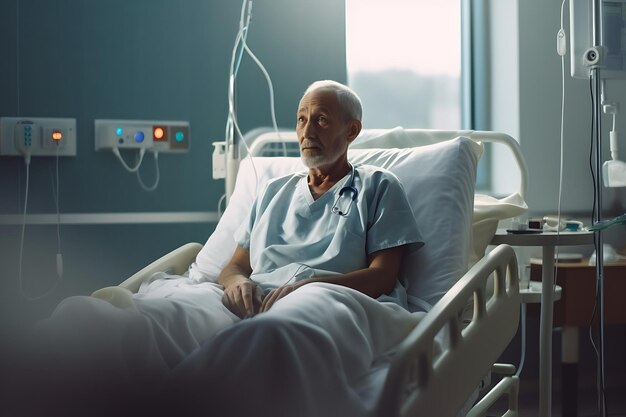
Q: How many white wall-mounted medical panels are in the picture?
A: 2